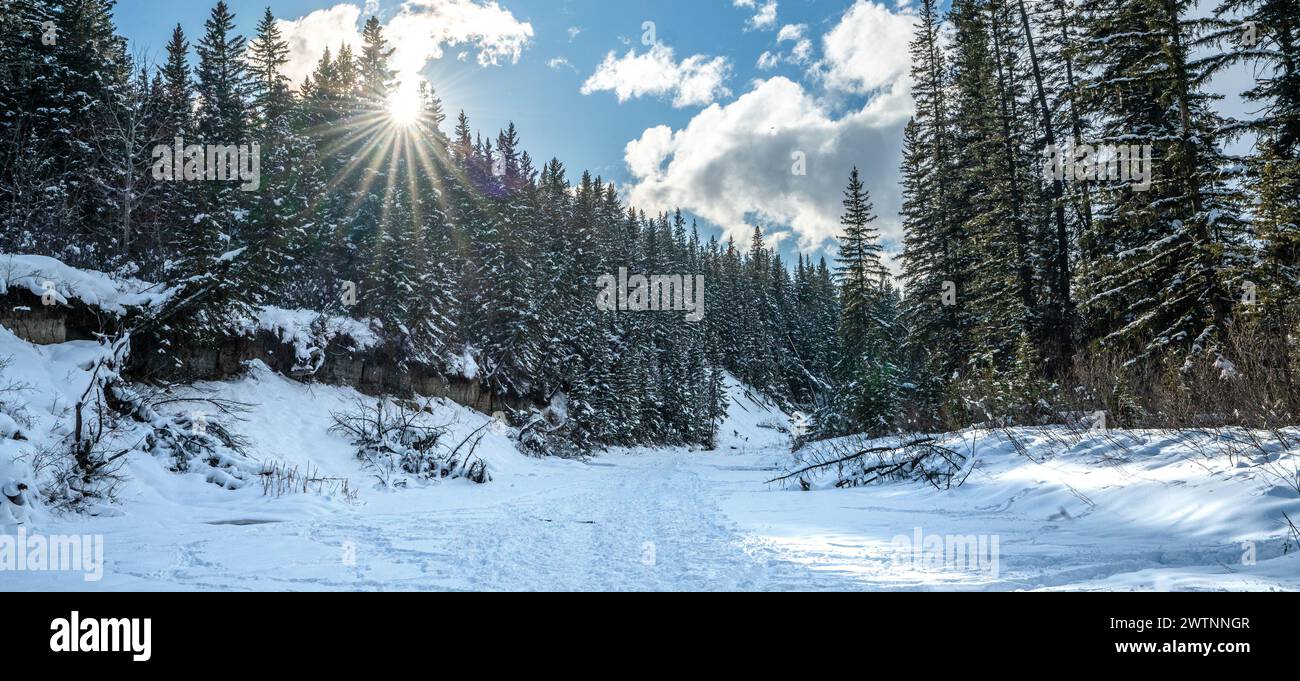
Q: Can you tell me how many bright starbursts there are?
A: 1